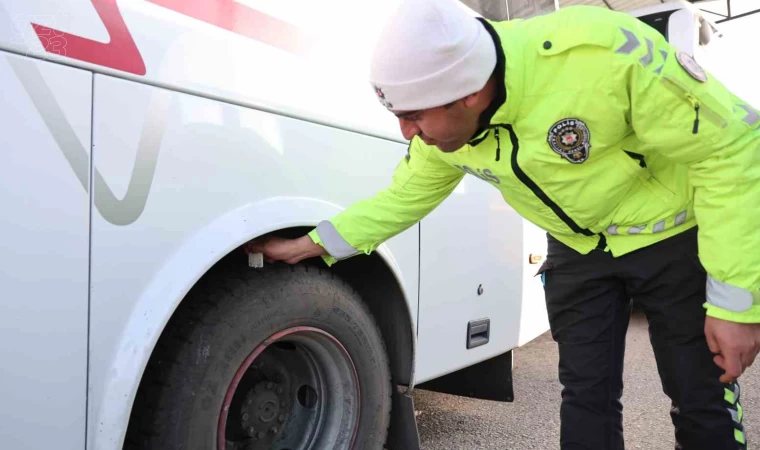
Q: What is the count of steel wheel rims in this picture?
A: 1